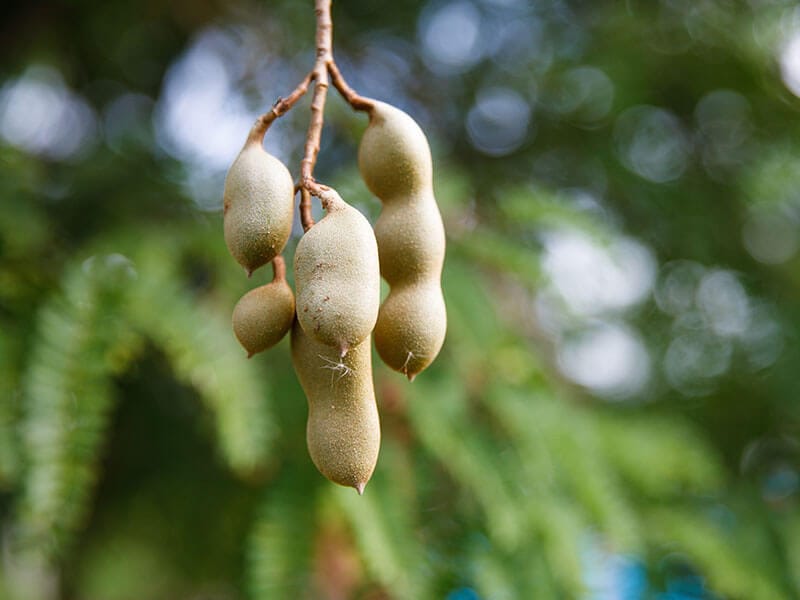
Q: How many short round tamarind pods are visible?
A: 2